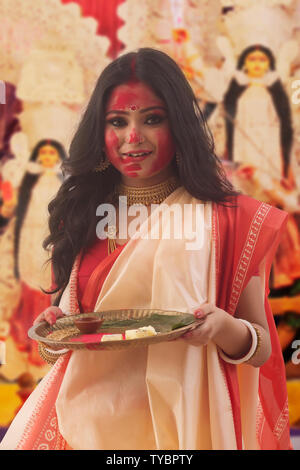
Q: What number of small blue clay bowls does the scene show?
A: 0